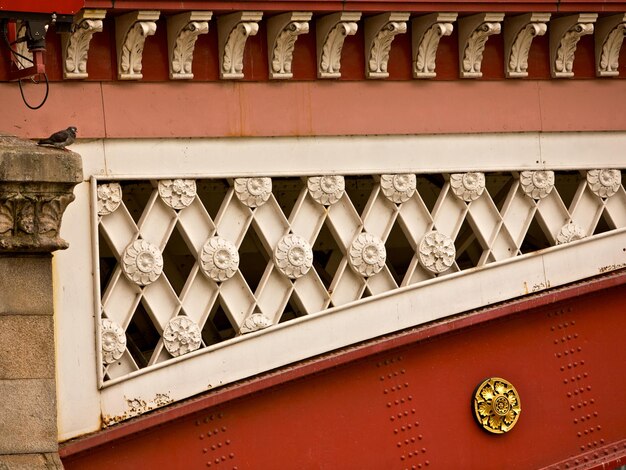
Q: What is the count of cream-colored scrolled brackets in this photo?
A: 12